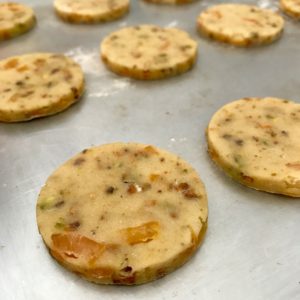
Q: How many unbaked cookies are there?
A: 9